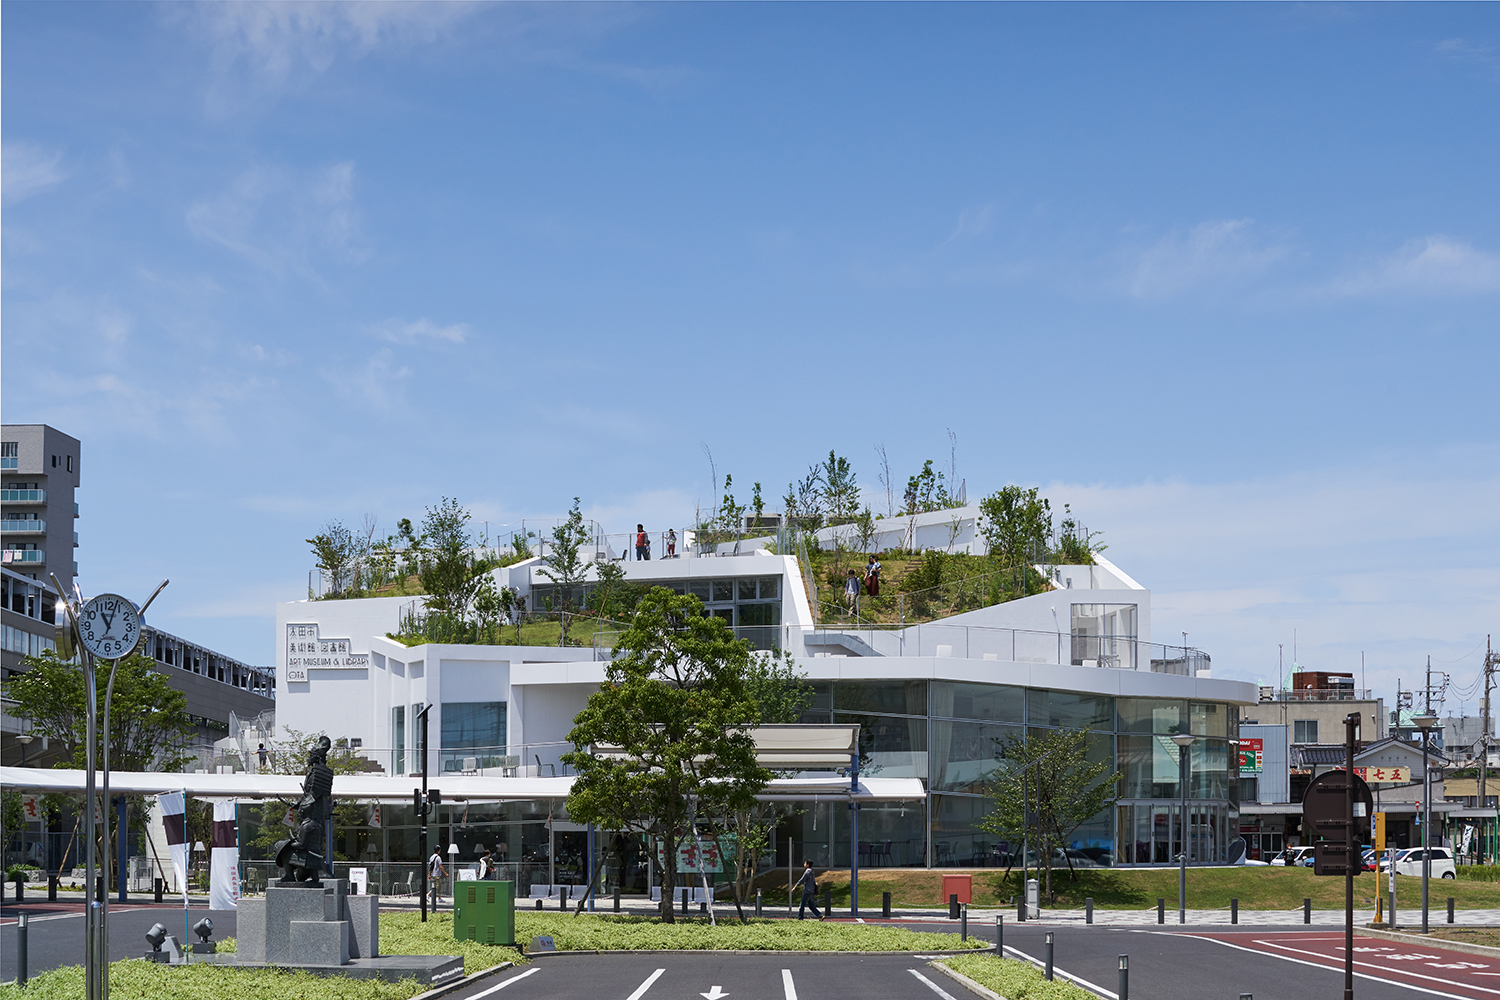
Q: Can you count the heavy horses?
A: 0